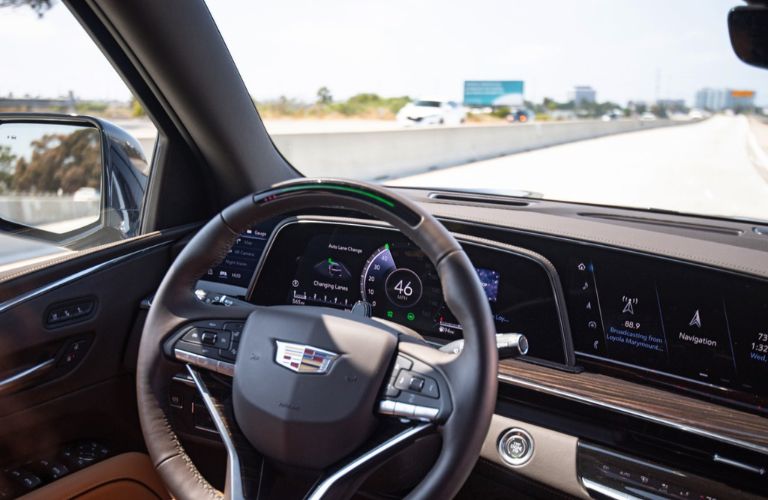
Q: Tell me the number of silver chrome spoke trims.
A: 2